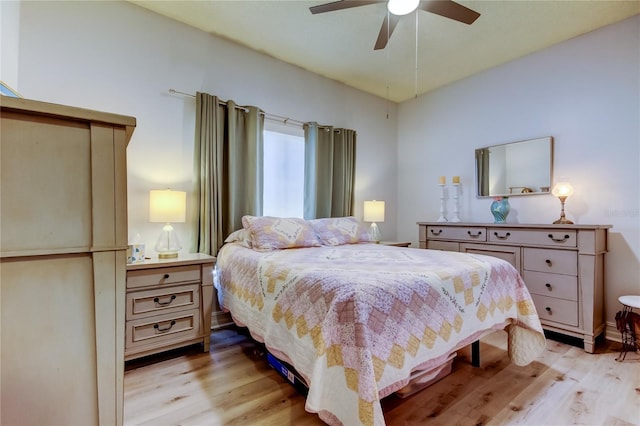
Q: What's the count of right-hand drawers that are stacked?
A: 3